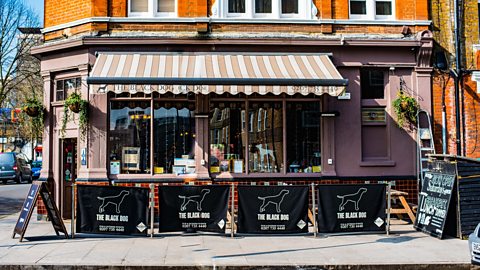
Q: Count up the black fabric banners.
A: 4